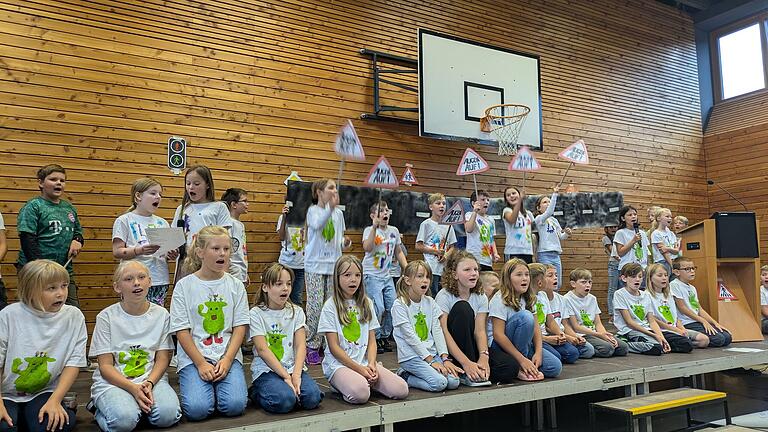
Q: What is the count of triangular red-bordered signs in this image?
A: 8